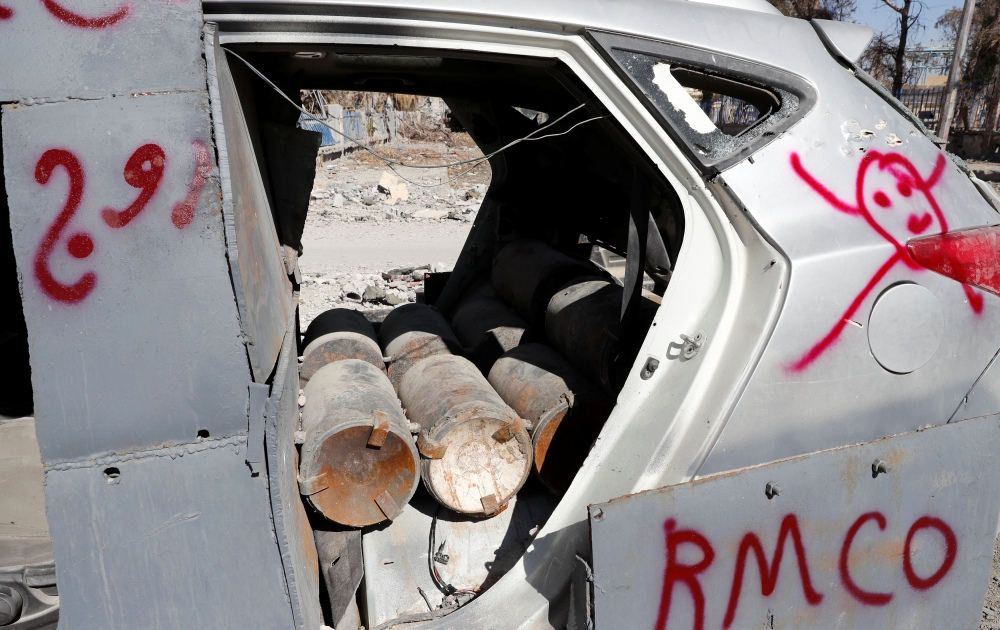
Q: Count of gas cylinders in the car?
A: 8